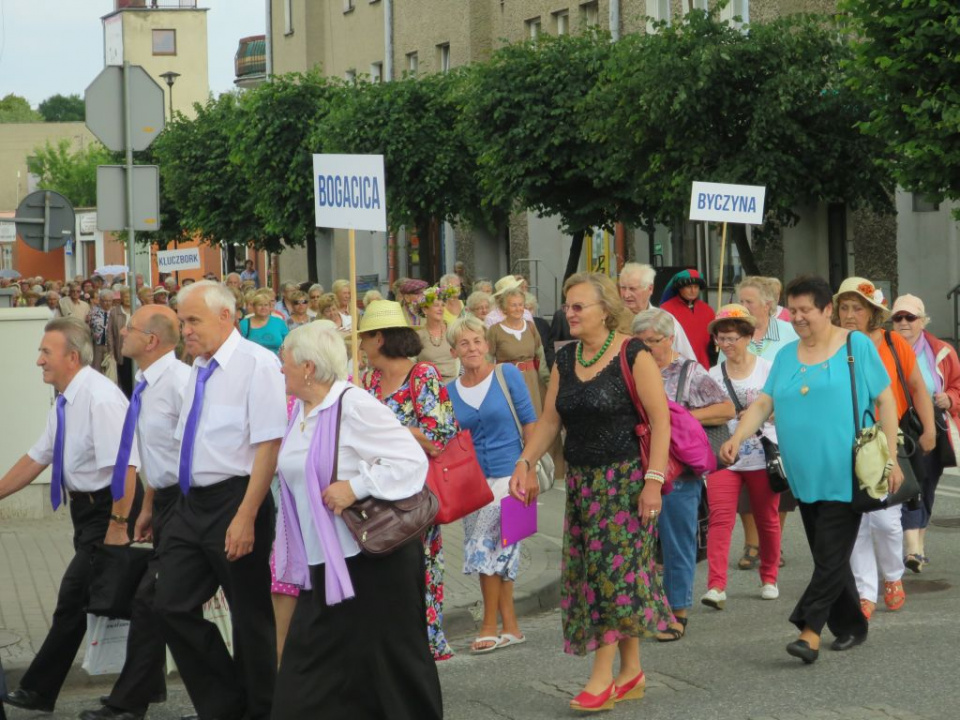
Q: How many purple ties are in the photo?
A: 3